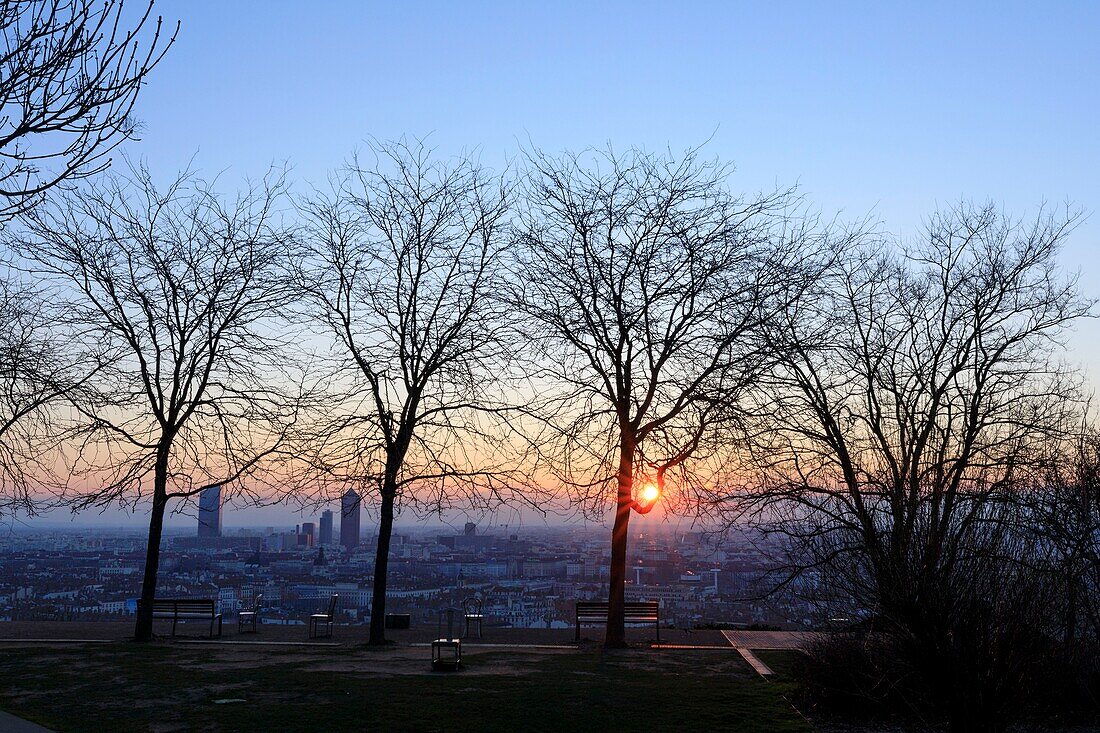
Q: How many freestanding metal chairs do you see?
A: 4